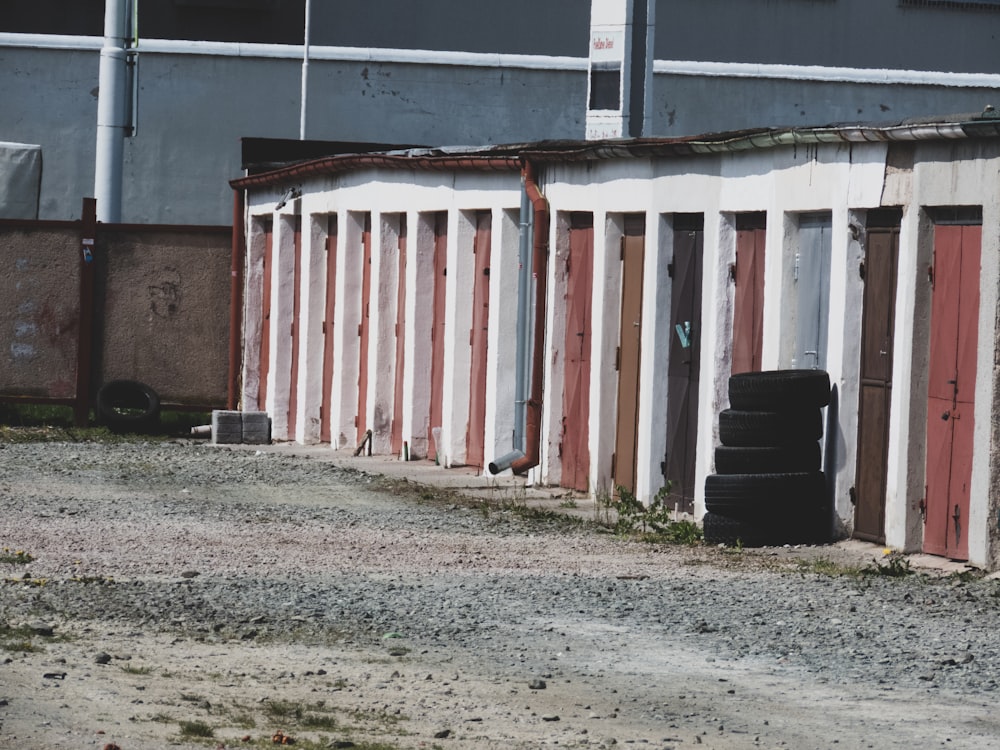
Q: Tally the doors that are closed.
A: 14